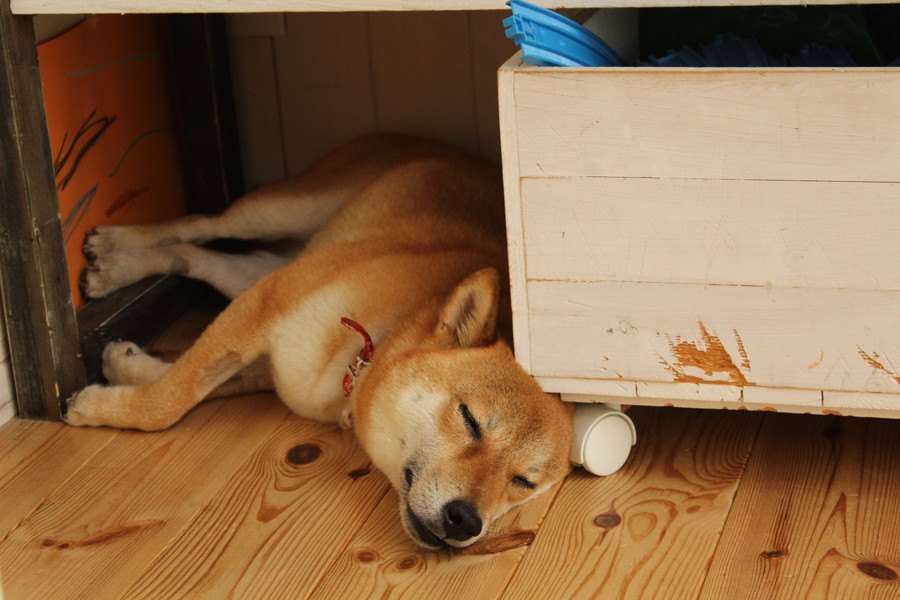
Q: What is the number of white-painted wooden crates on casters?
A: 1